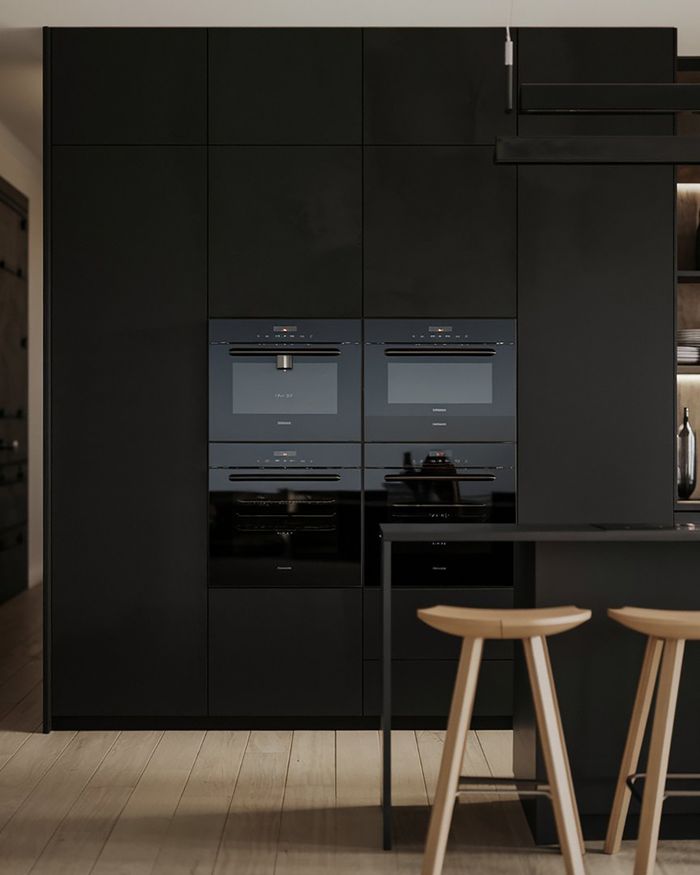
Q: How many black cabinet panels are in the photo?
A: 11